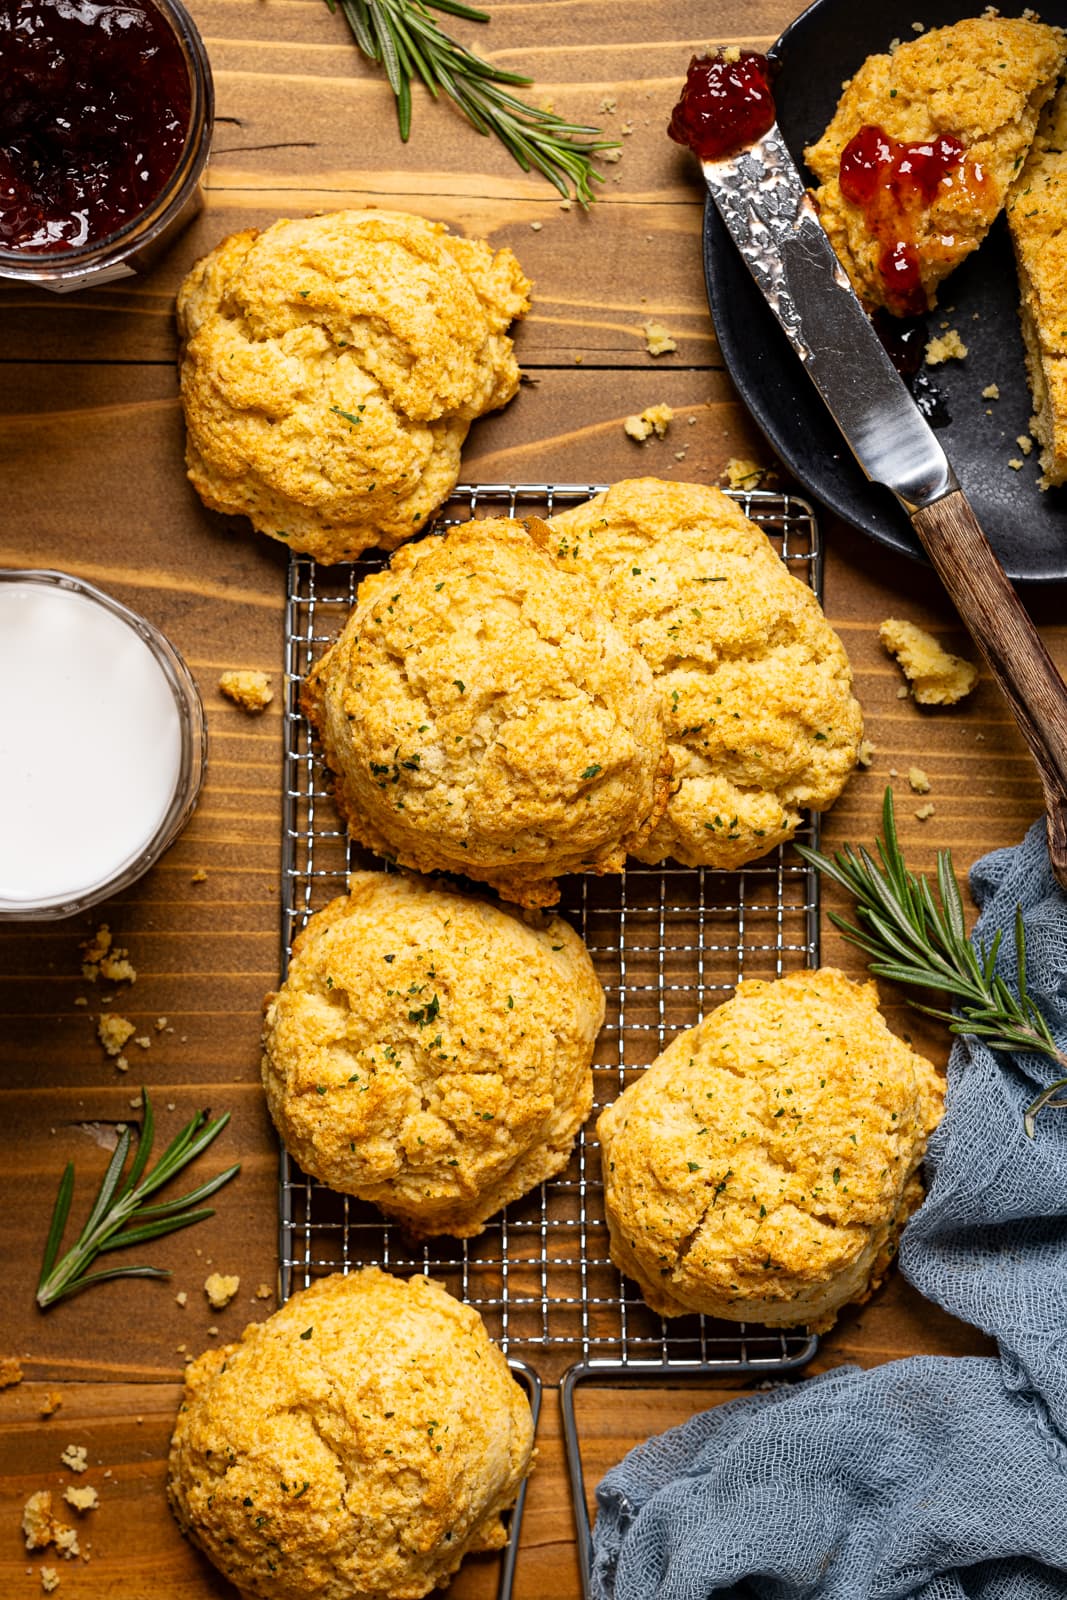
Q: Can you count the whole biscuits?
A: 6